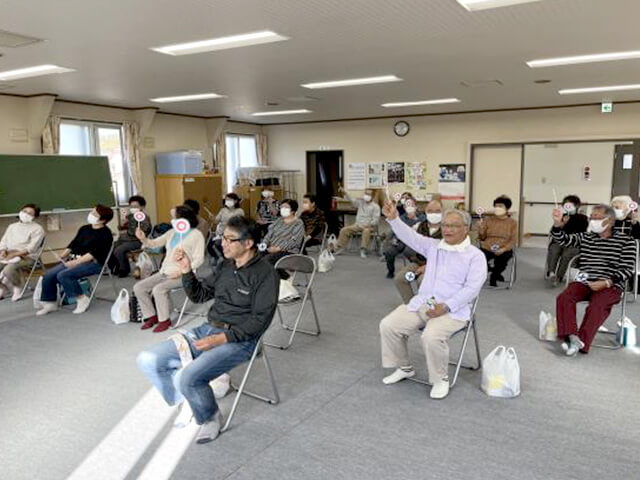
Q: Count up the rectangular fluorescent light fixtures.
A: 9